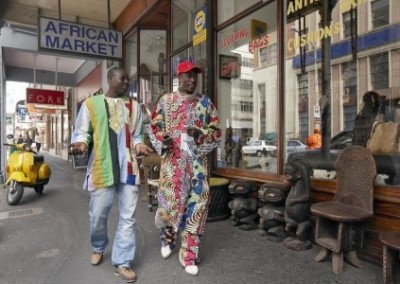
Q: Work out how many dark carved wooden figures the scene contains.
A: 3